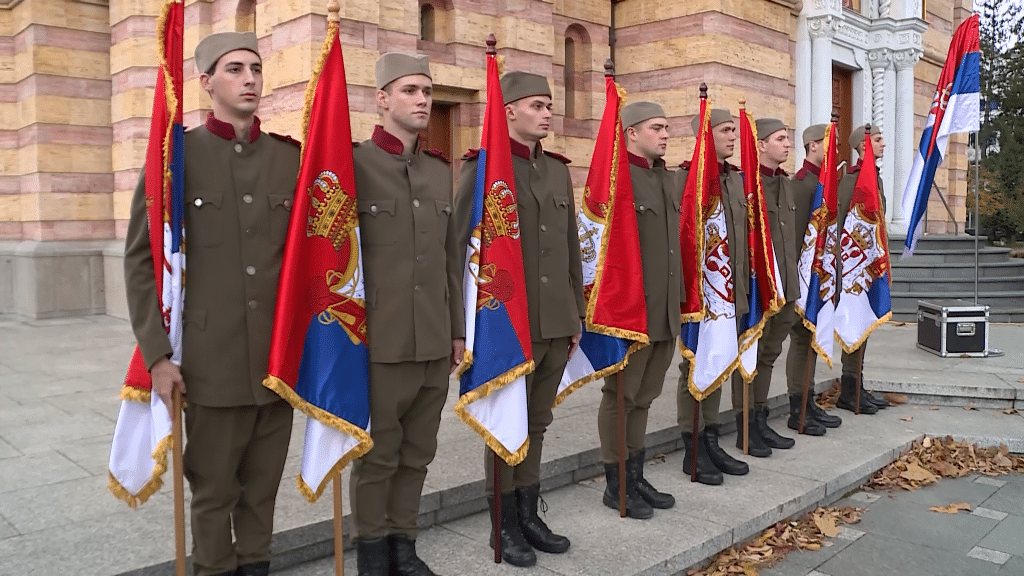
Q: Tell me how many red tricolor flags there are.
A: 9